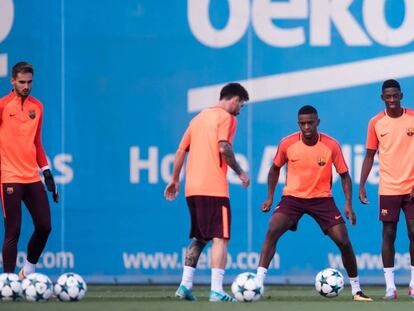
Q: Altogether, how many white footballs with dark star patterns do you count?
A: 5